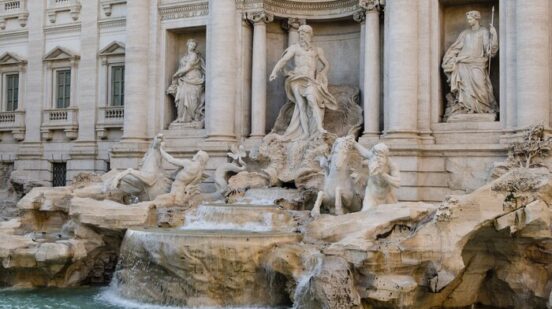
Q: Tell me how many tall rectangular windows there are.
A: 3